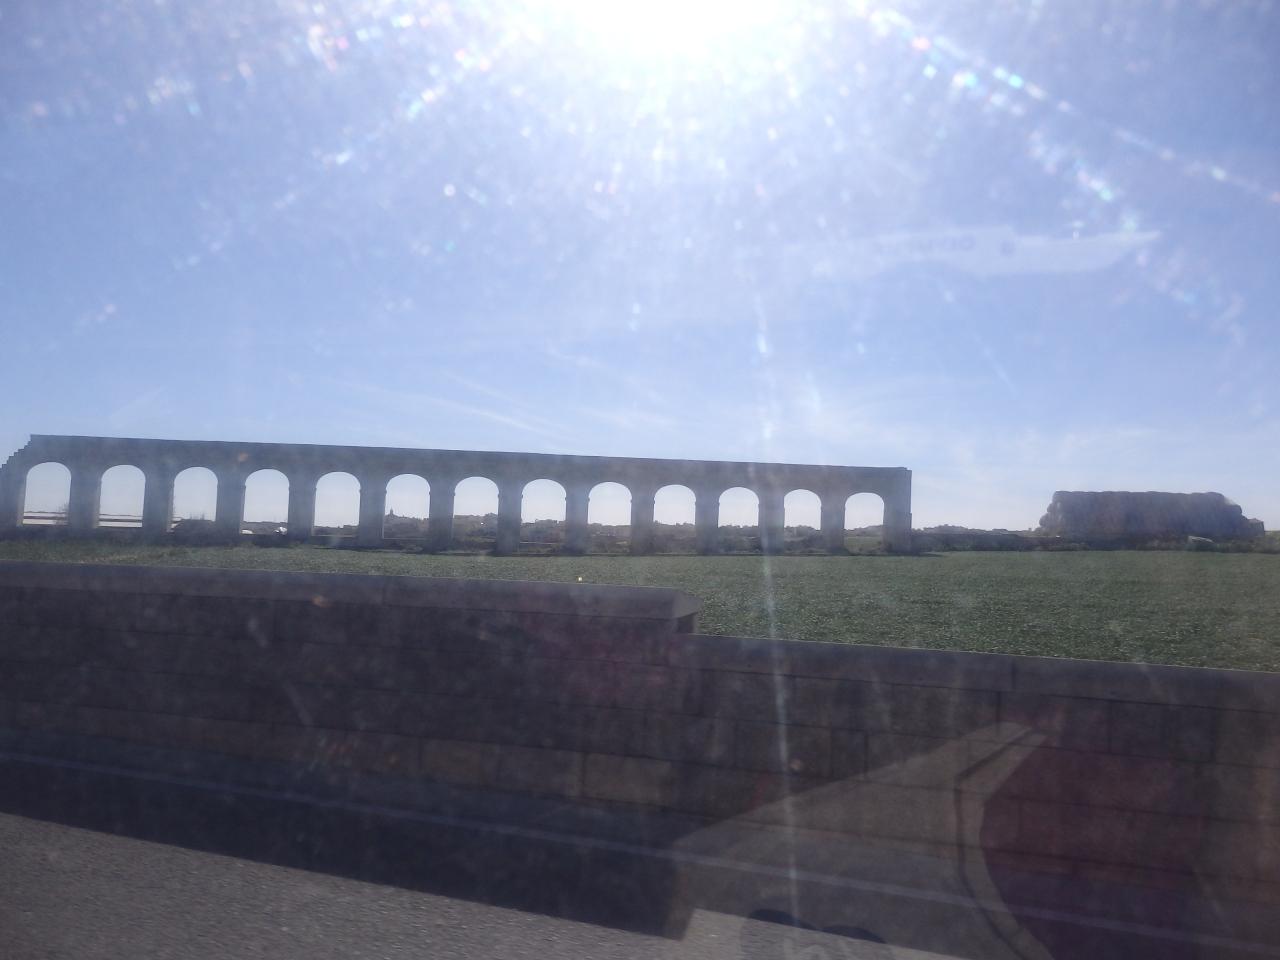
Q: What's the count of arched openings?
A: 13